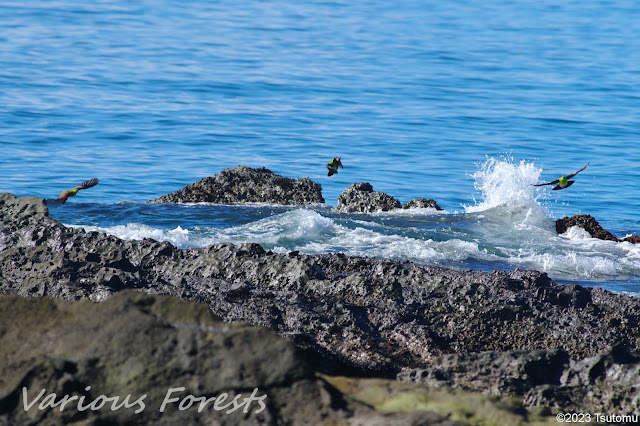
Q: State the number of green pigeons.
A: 3